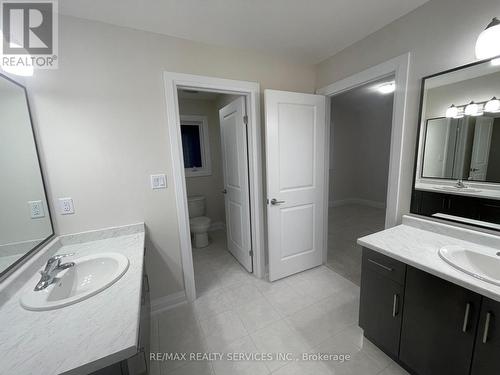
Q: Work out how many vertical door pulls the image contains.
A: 3